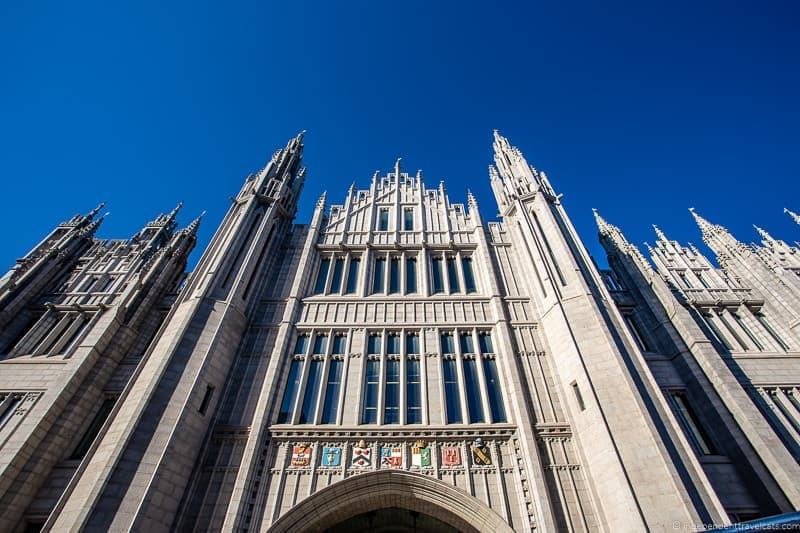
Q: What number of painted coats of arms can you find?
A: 7